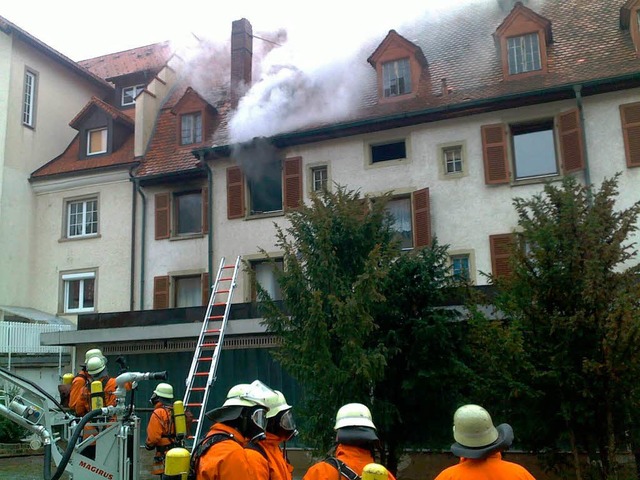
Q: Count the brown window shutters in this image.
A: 11